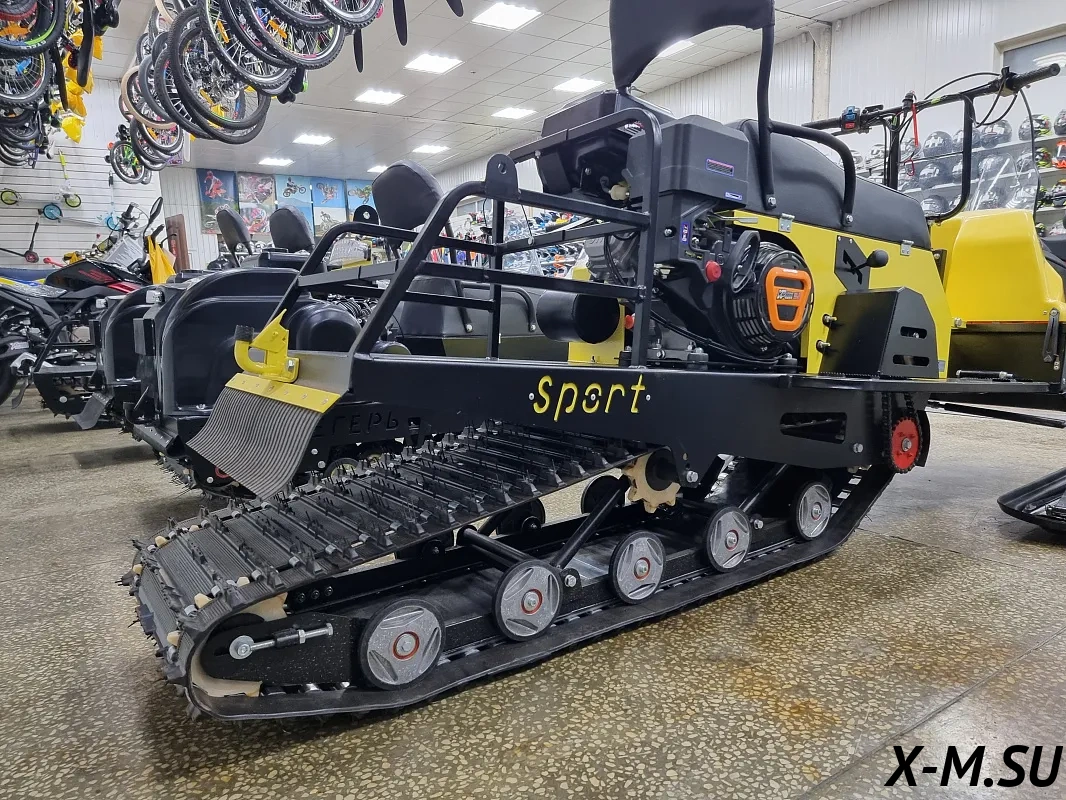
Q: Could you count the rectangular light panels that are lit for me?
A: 10